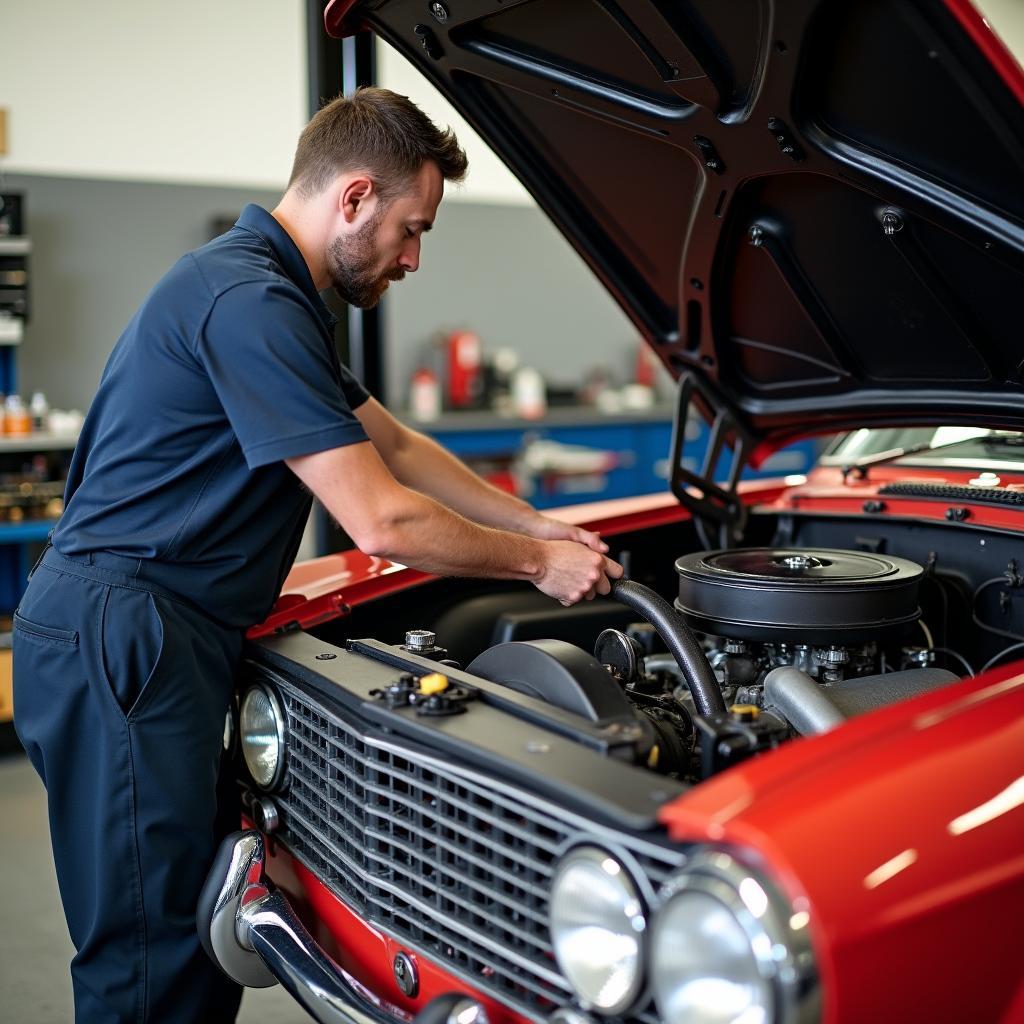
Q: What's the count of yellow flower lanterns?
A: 0